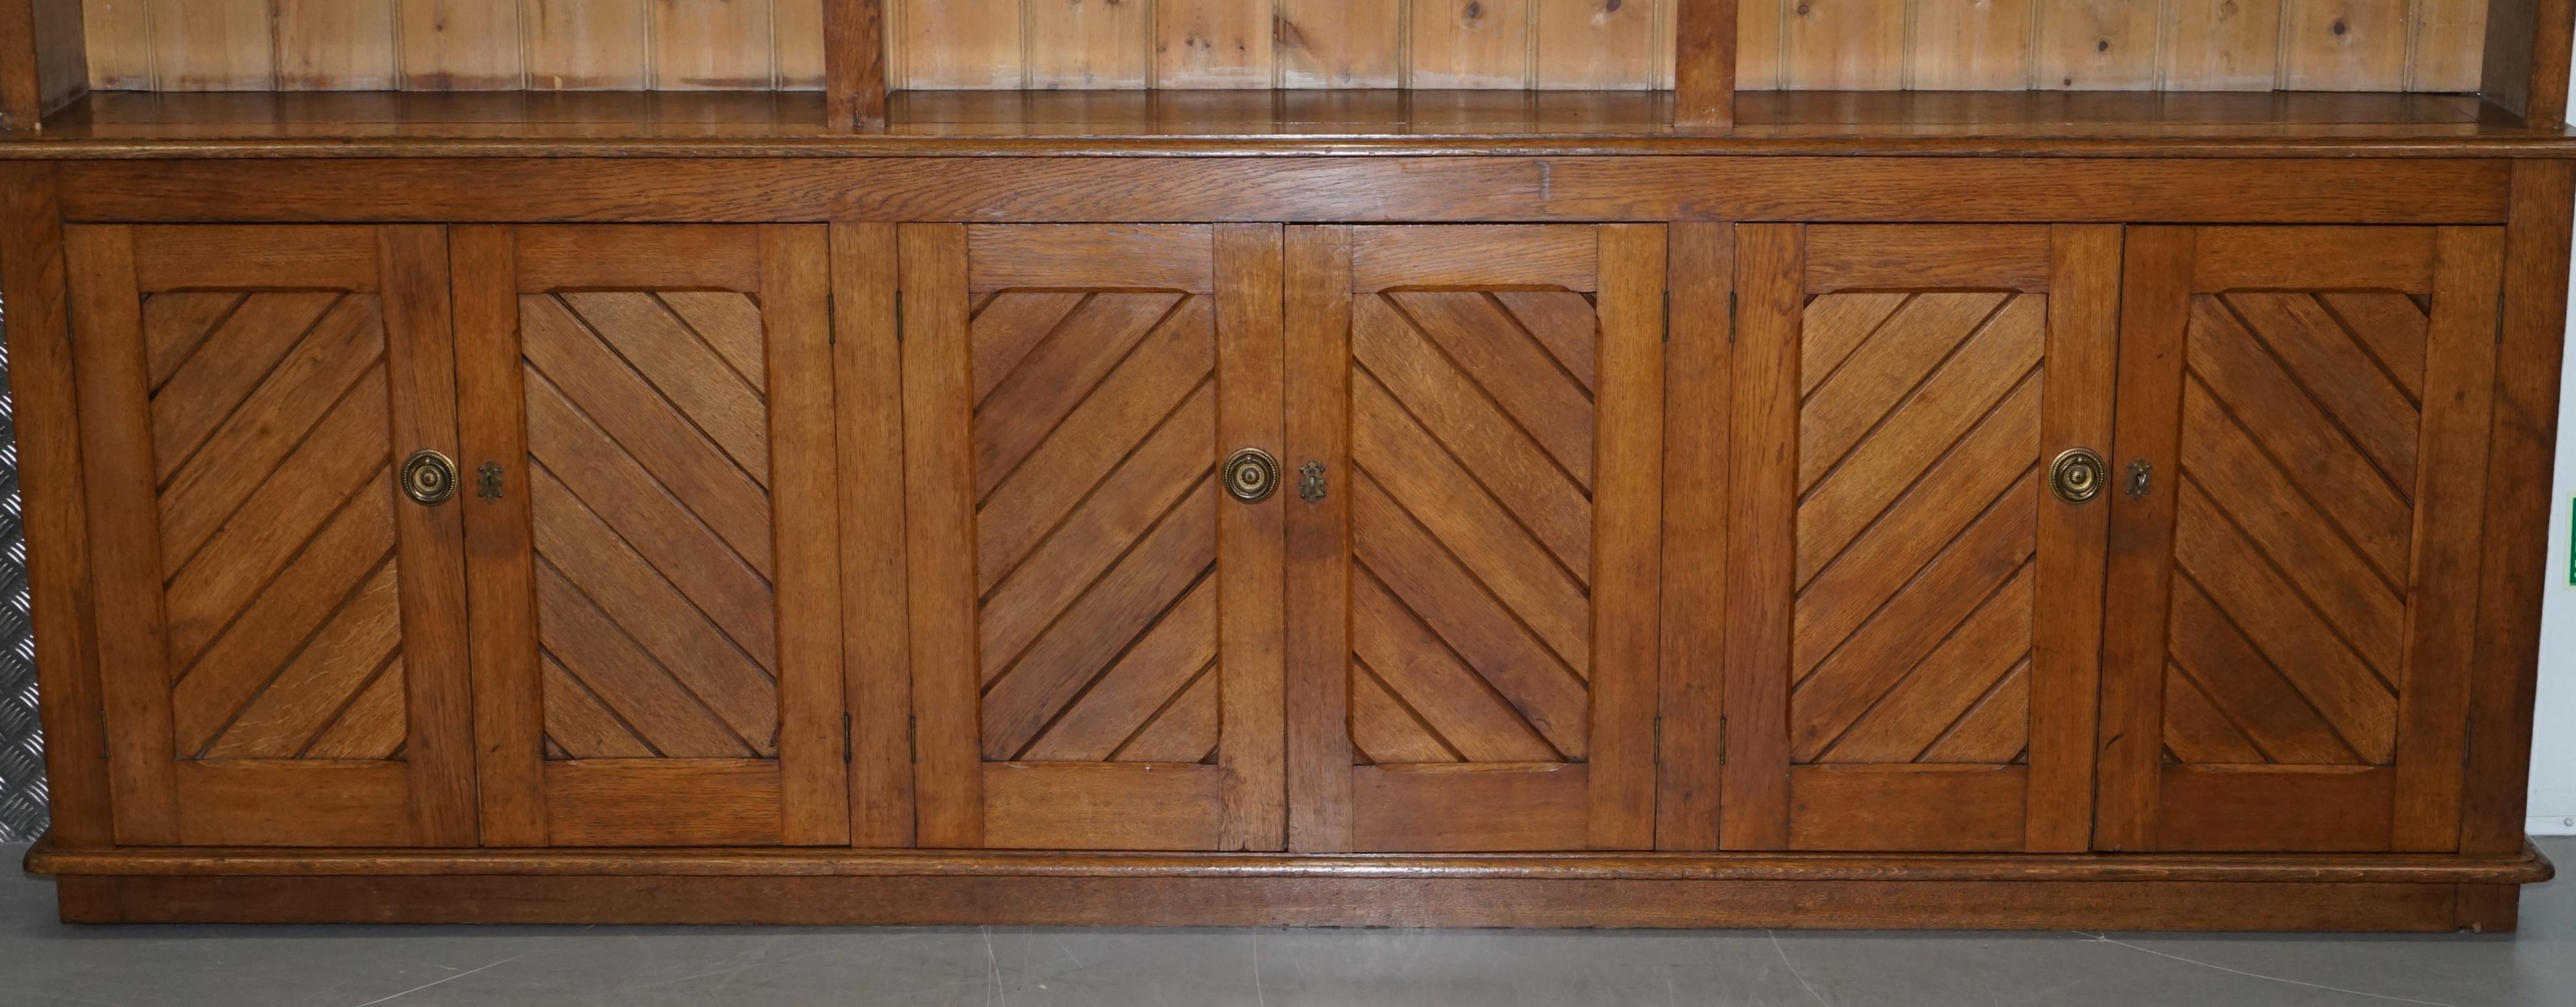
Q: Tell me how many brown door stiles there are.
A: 12